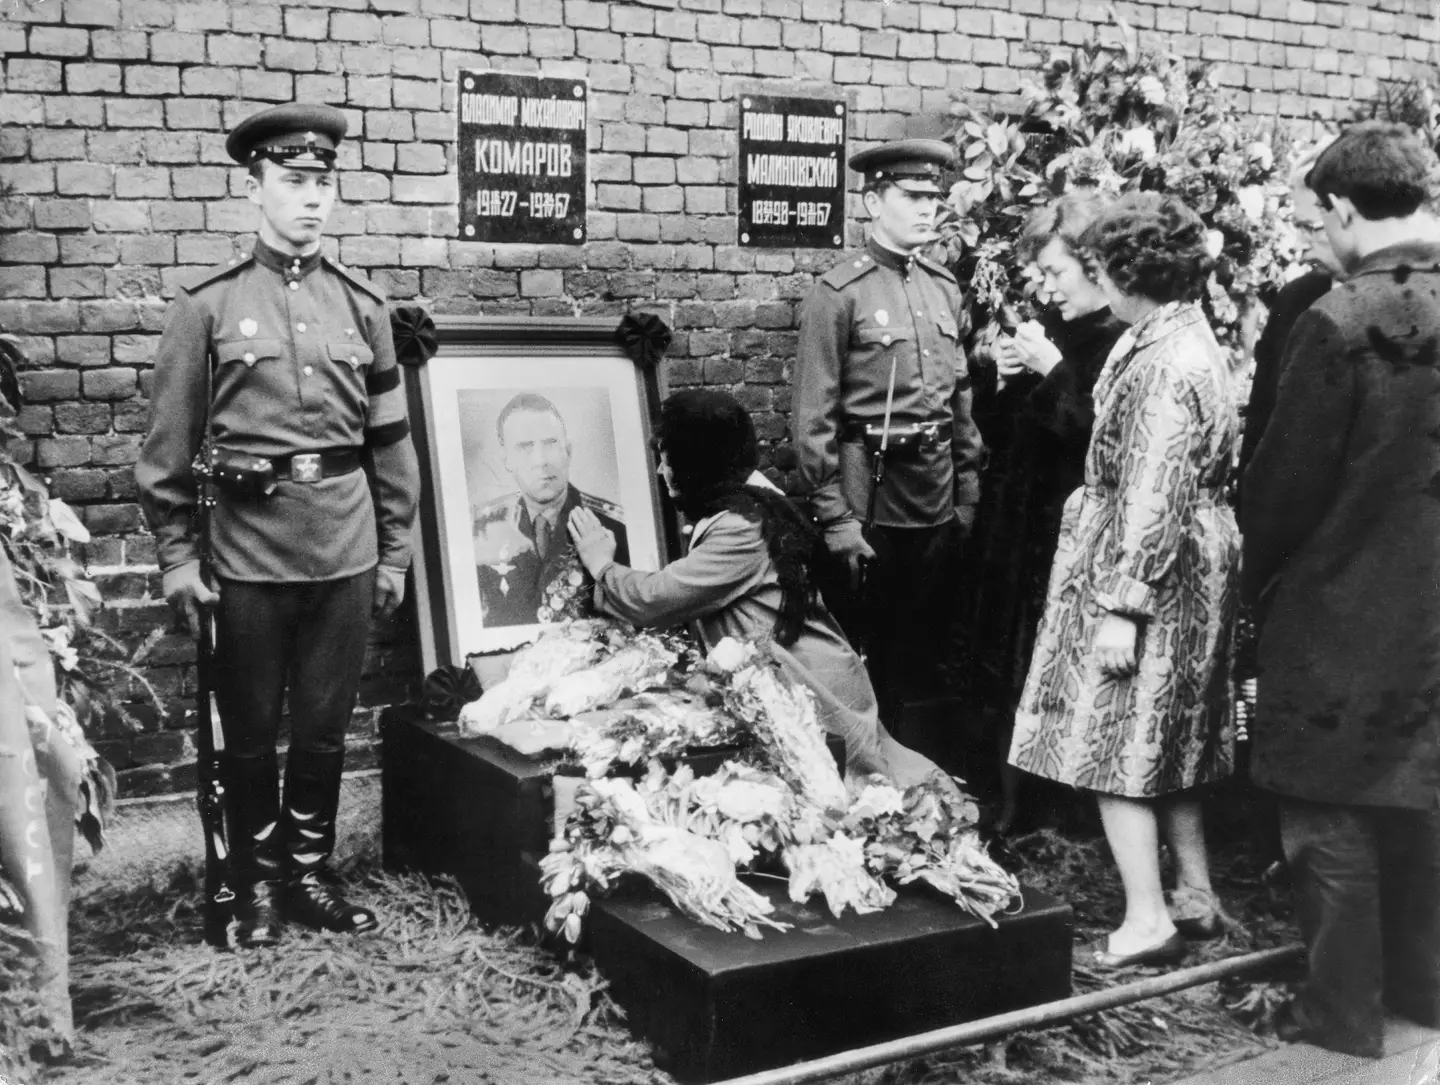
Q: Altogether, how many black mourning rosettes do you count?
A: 3